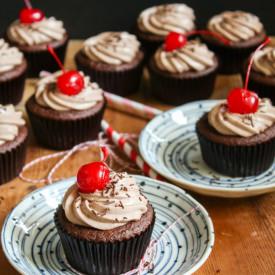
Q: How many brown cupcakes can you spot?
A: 11